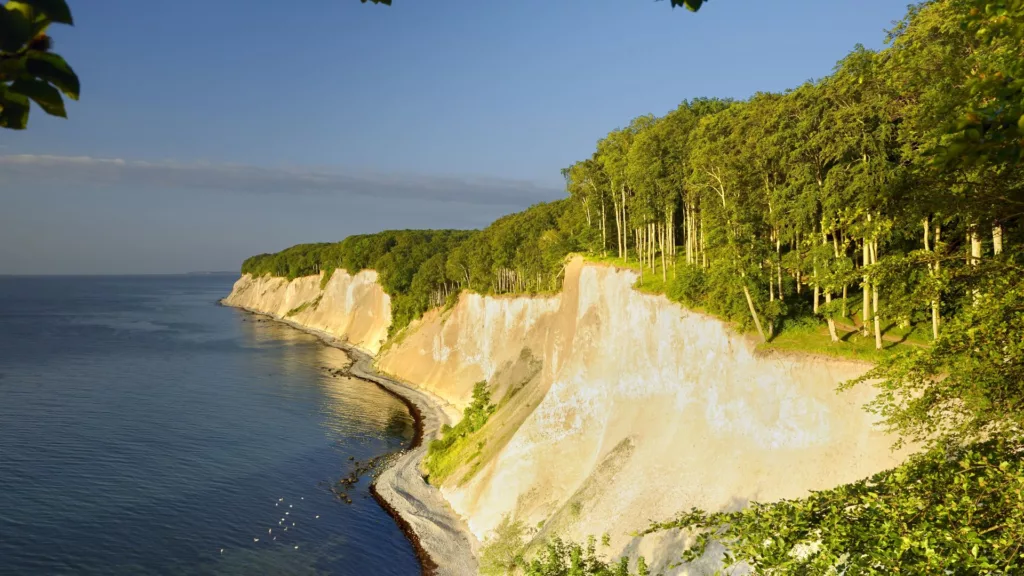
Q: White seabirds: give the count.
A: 15